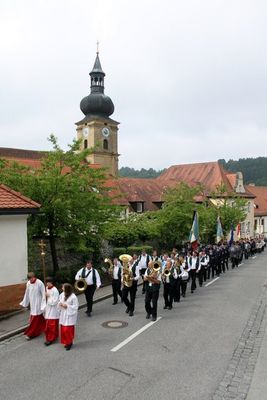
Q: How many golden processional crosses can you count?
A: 1